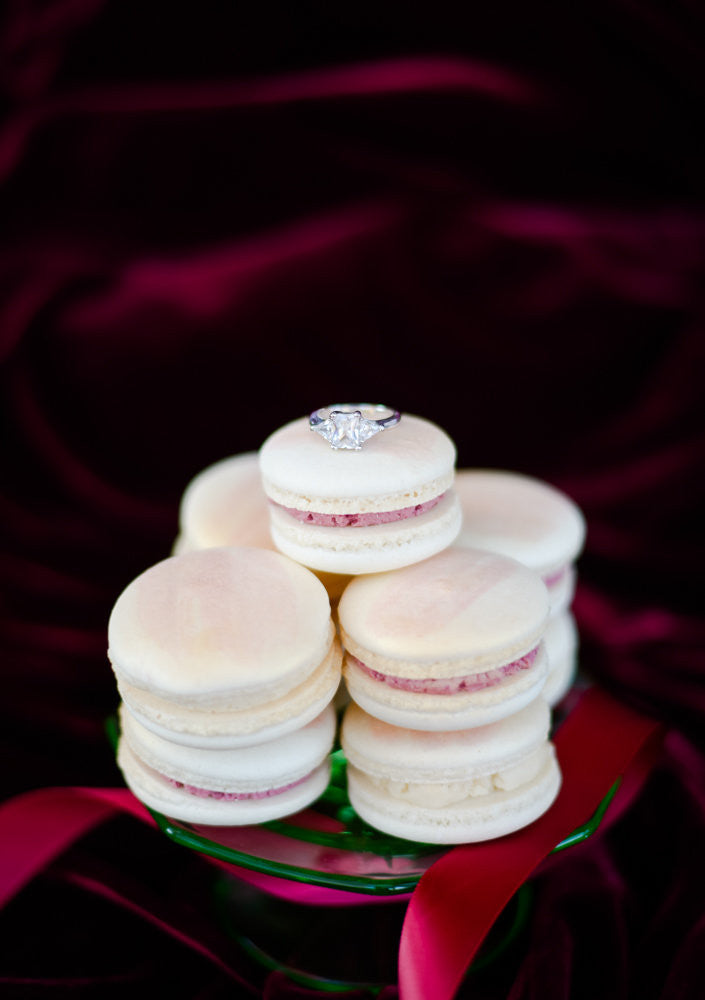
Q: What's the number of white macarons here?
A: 8